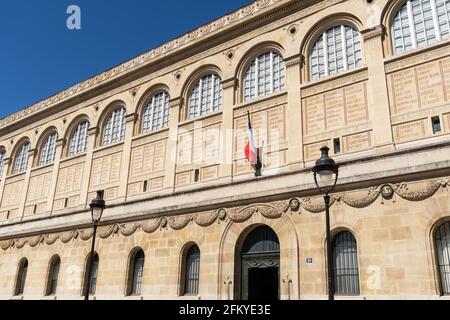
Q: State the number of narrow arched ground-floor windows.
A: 7